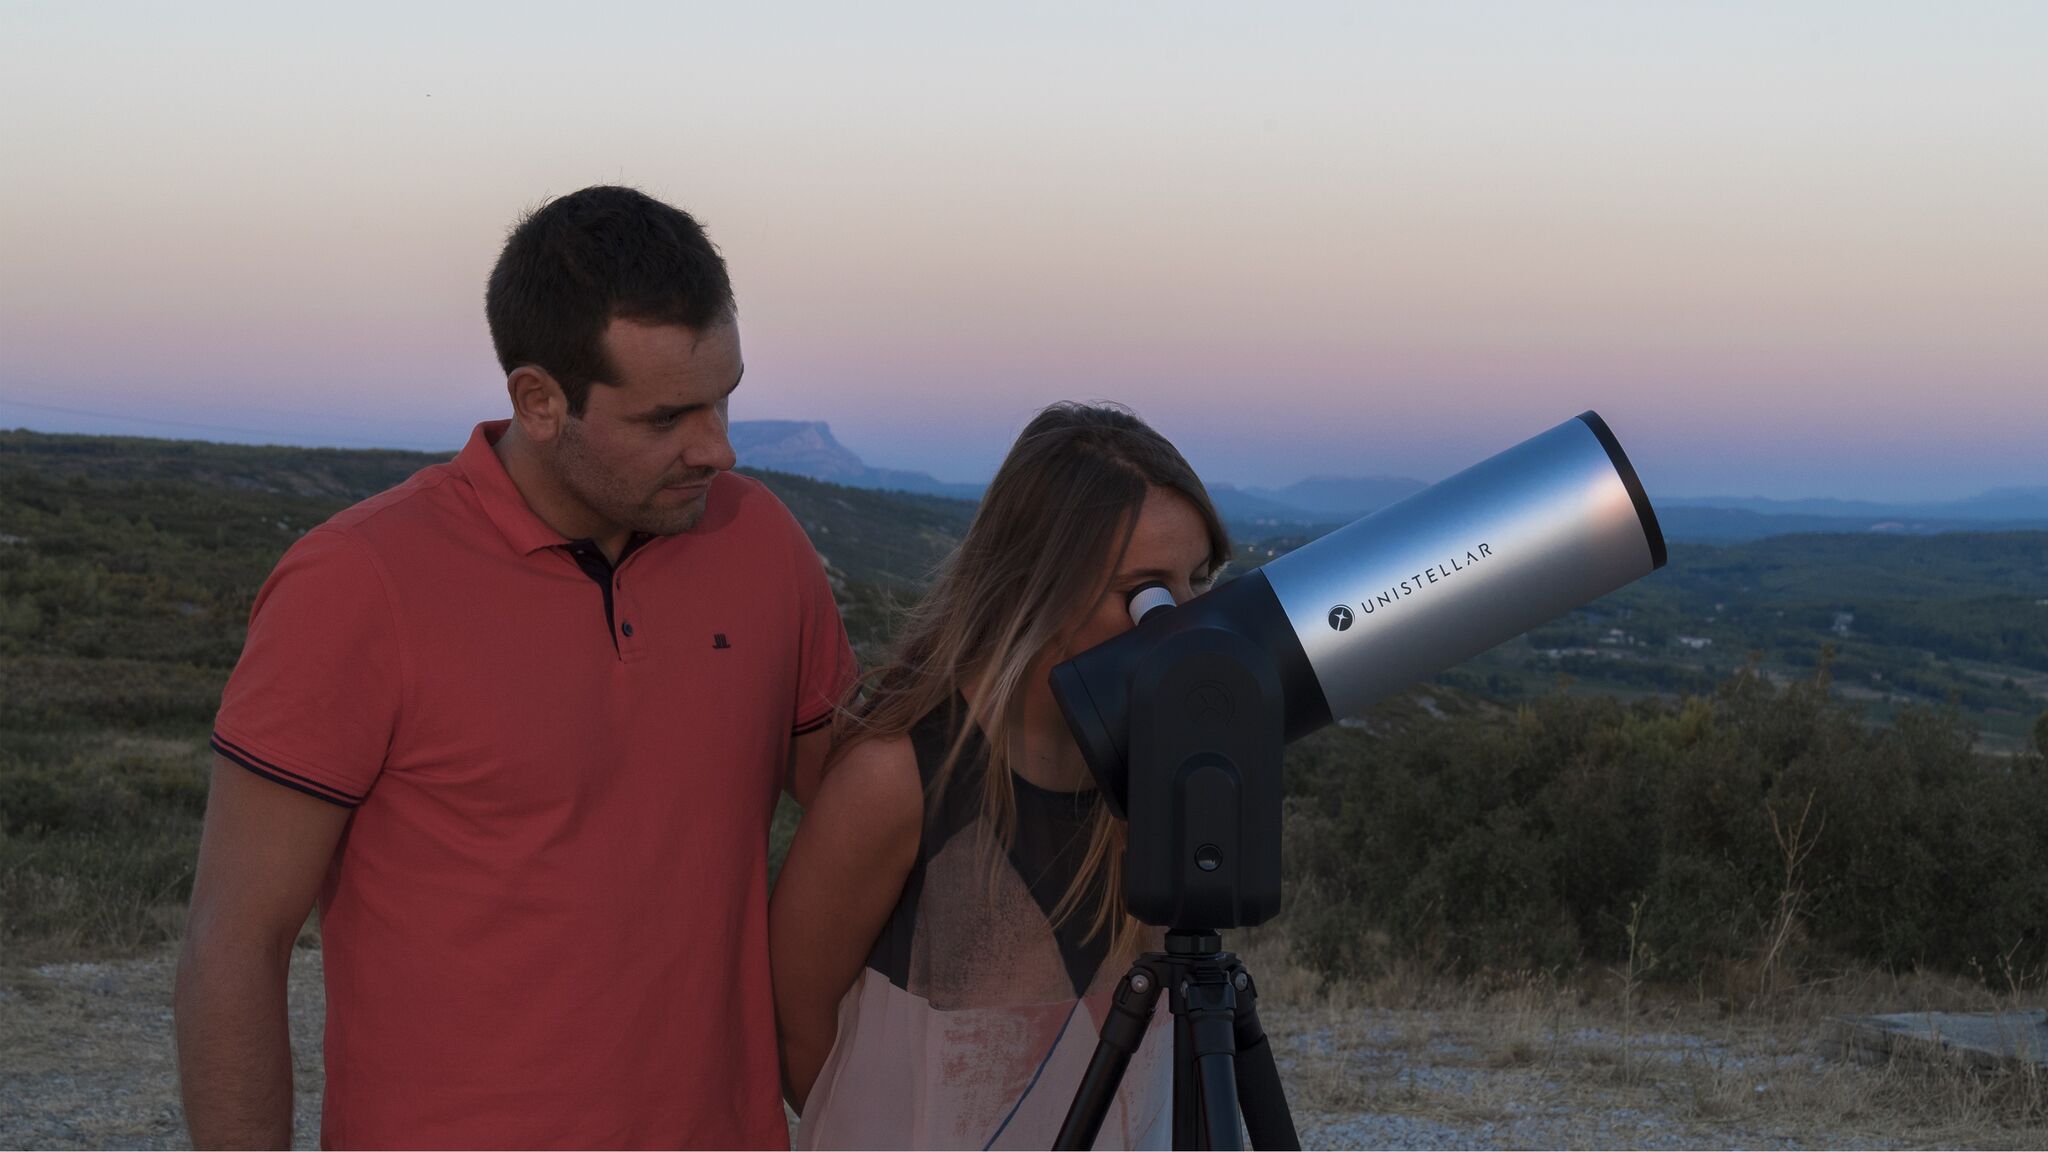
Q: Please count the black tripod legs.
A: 3